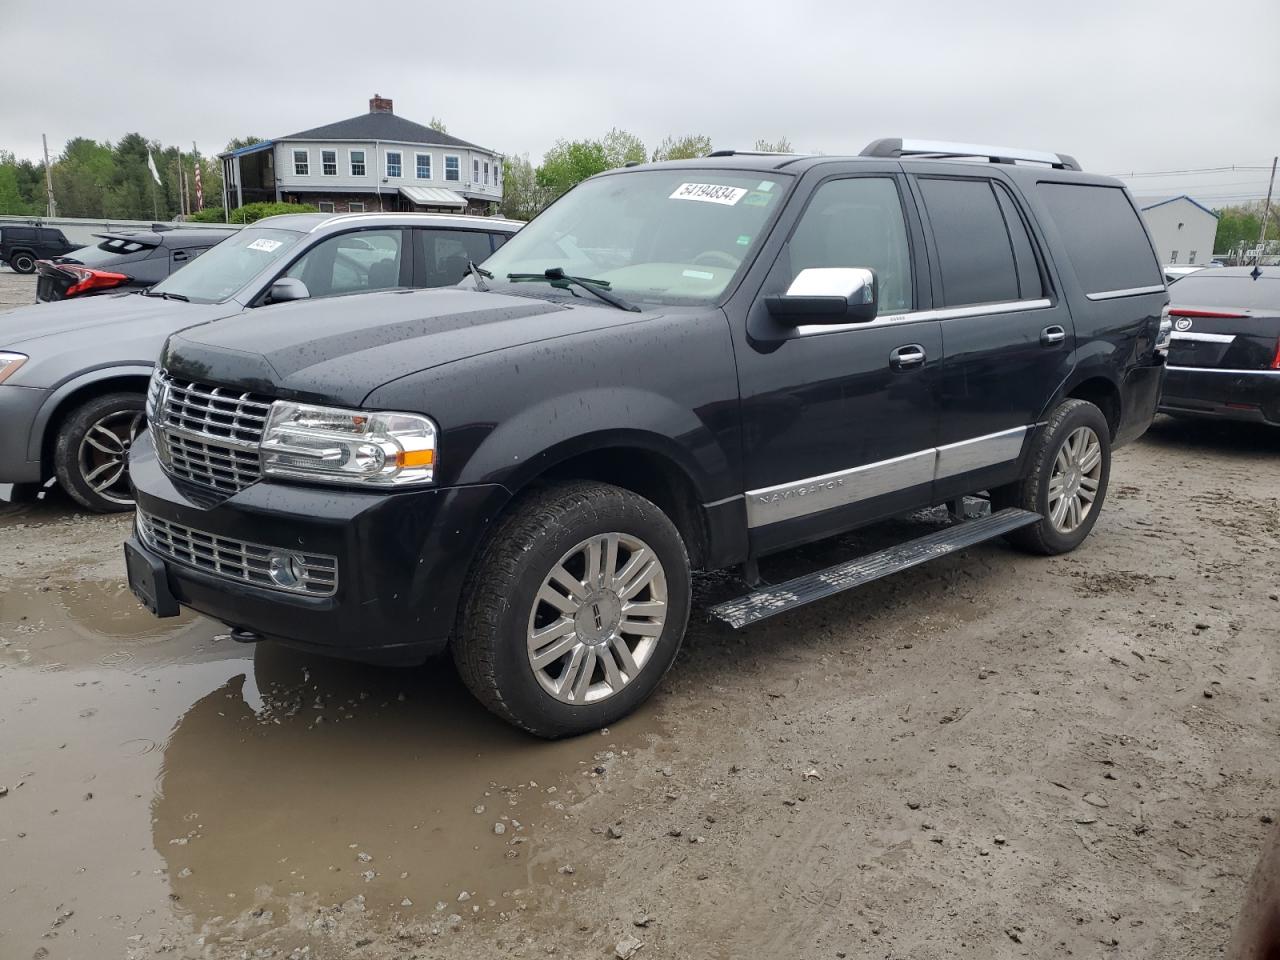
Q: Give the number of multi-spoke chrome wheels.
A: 2